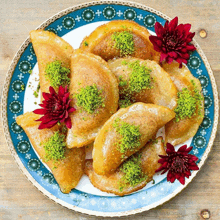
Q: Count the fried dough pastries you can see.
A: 8